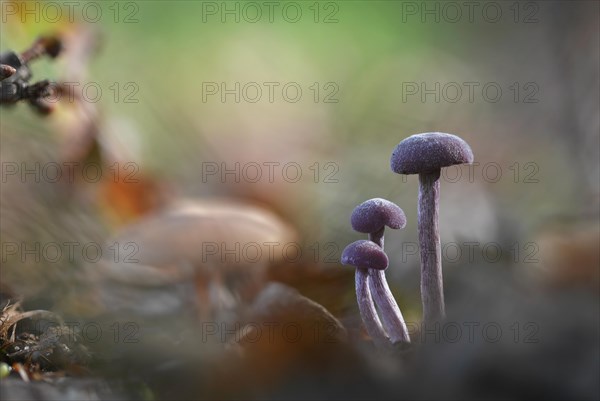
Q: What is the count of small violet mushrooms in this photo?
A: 3